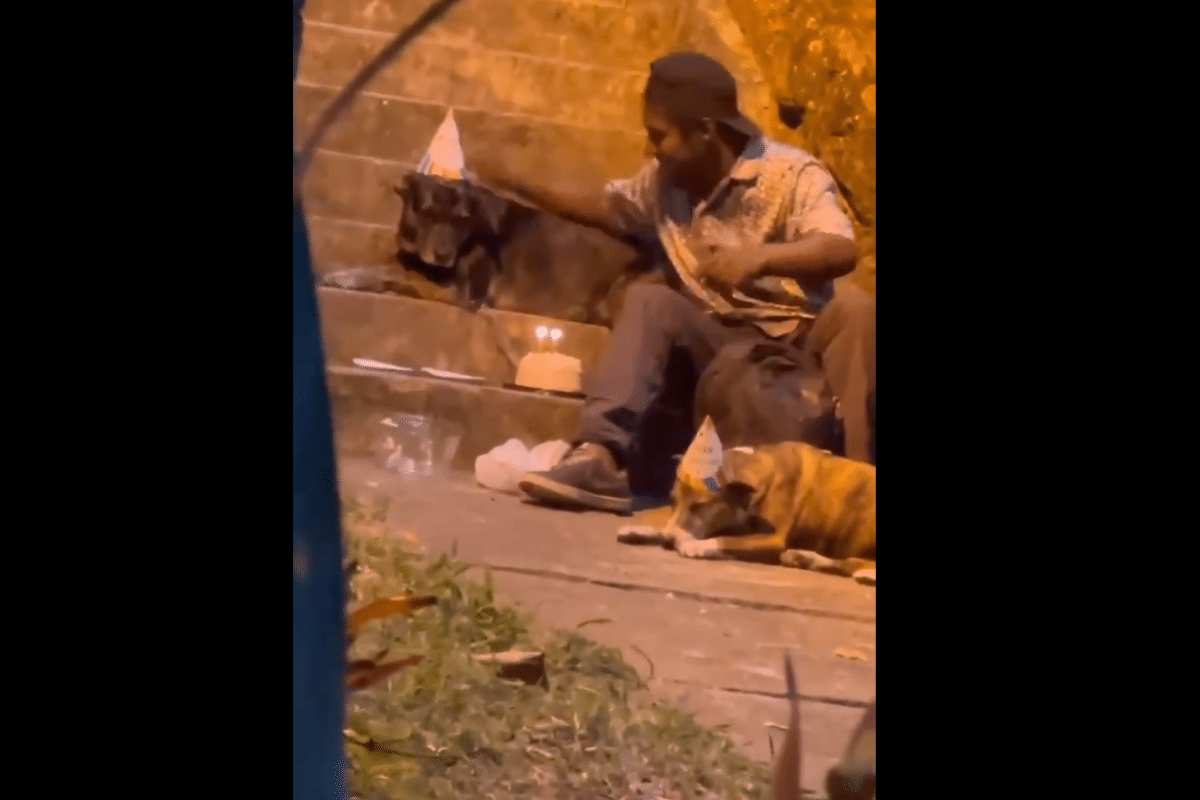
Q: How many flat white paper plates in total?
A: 2